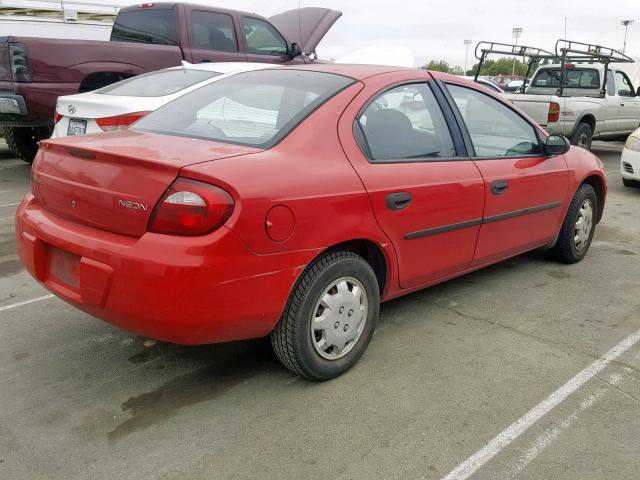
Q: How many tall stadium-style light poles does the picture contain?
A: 3